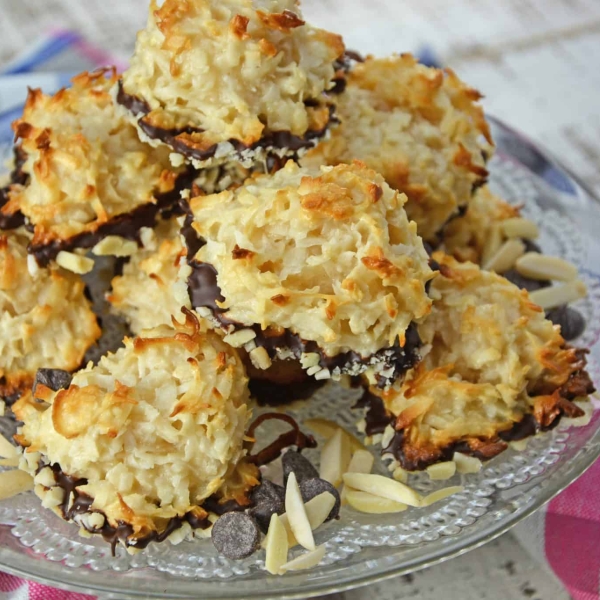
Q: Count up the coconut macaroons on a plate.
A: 9